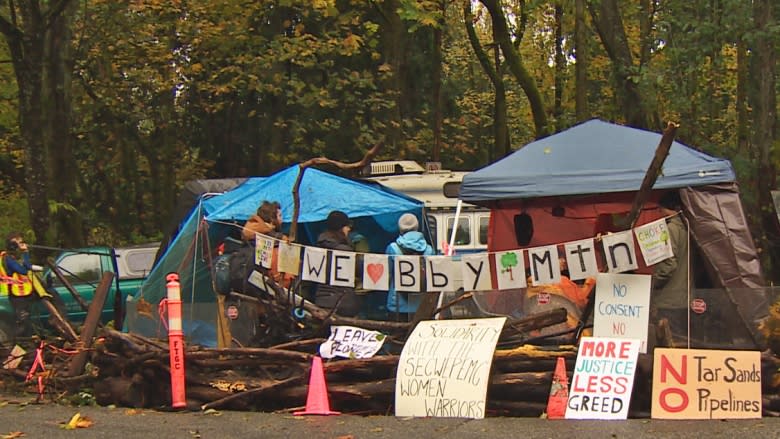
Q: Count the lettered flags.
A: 8